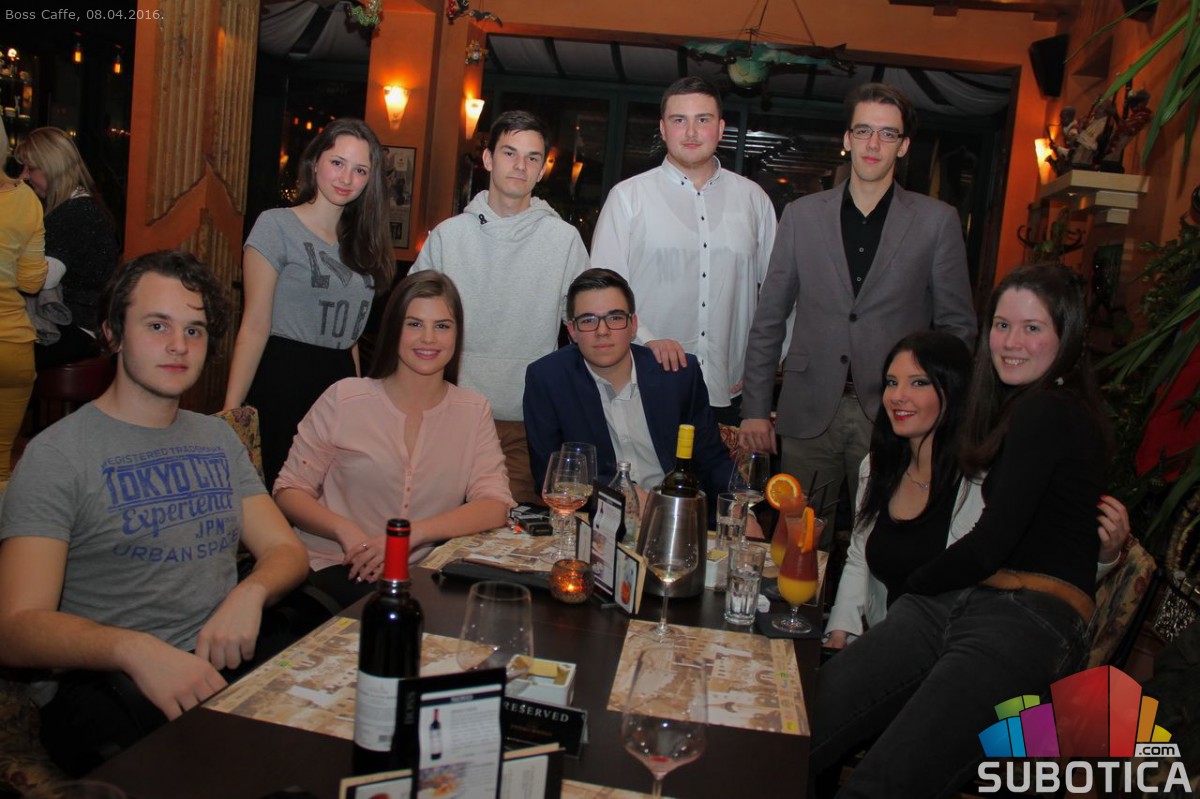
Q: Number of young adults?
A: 9